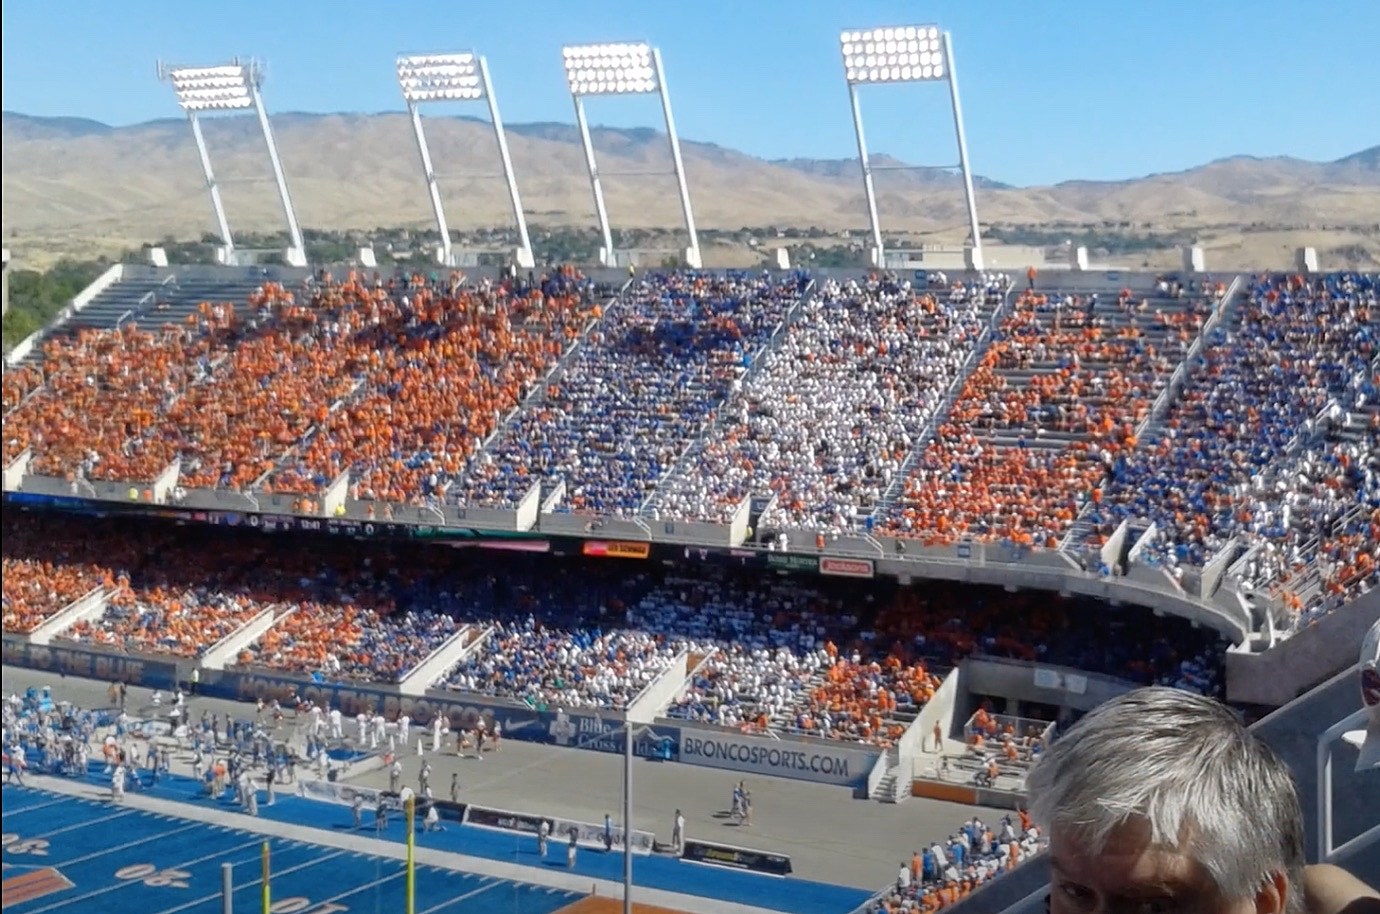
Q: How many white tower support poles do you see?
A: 8